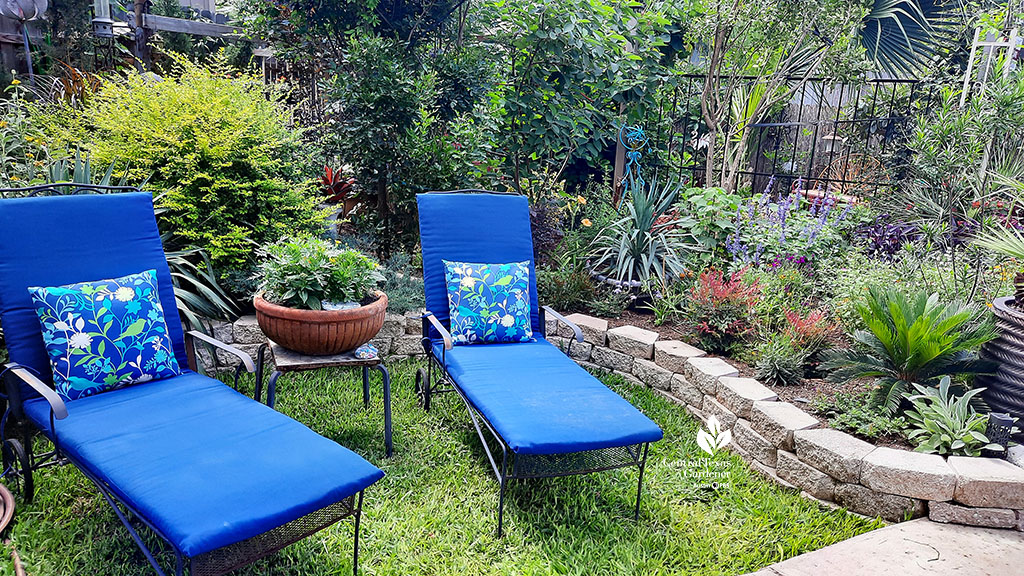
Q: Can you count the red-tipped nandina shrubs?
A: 2